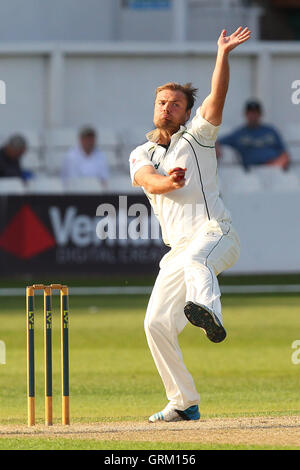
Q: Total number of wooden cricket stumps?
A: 3